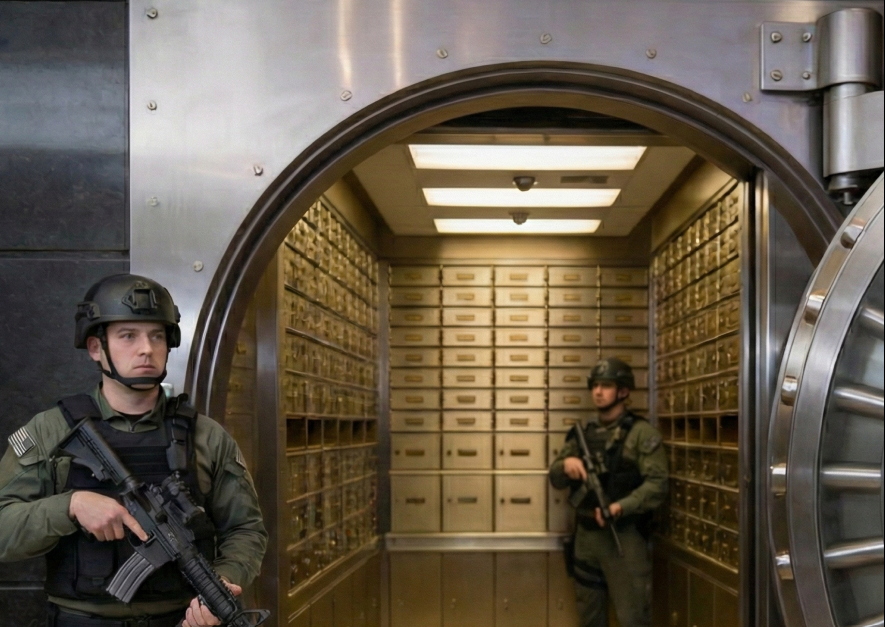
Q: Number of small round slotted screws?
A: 14